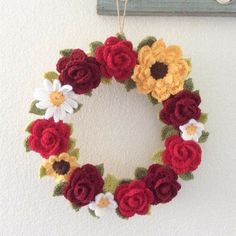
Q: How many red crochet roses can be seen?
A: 8